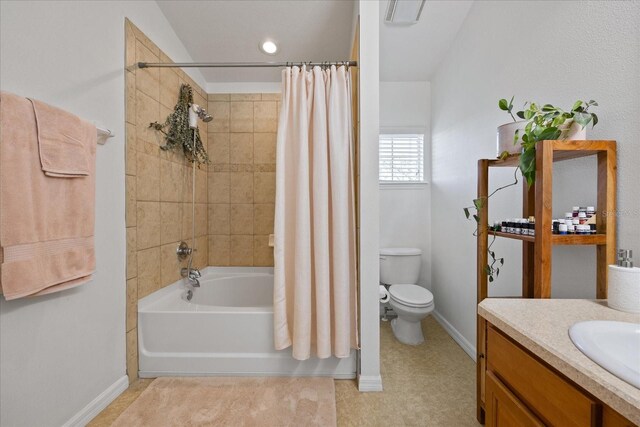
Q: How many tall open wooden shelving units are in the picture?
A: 1